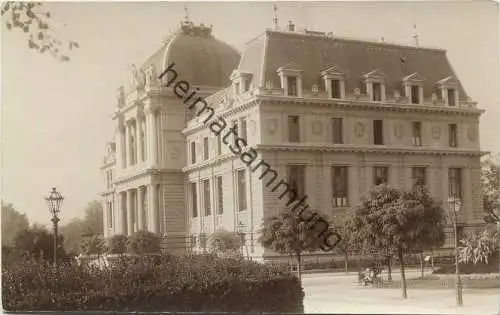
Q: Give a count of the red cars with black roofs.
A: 0